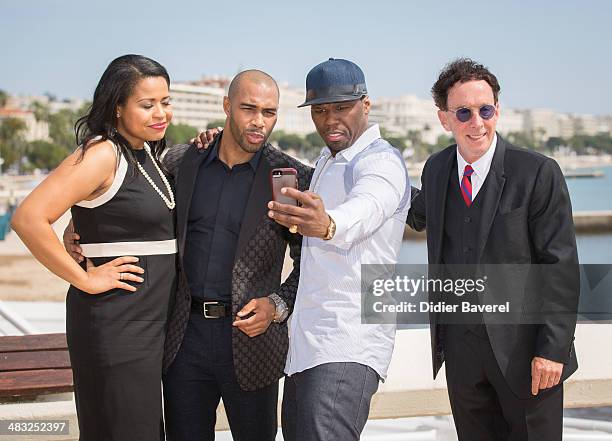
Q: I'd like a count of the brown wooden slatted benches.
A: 1